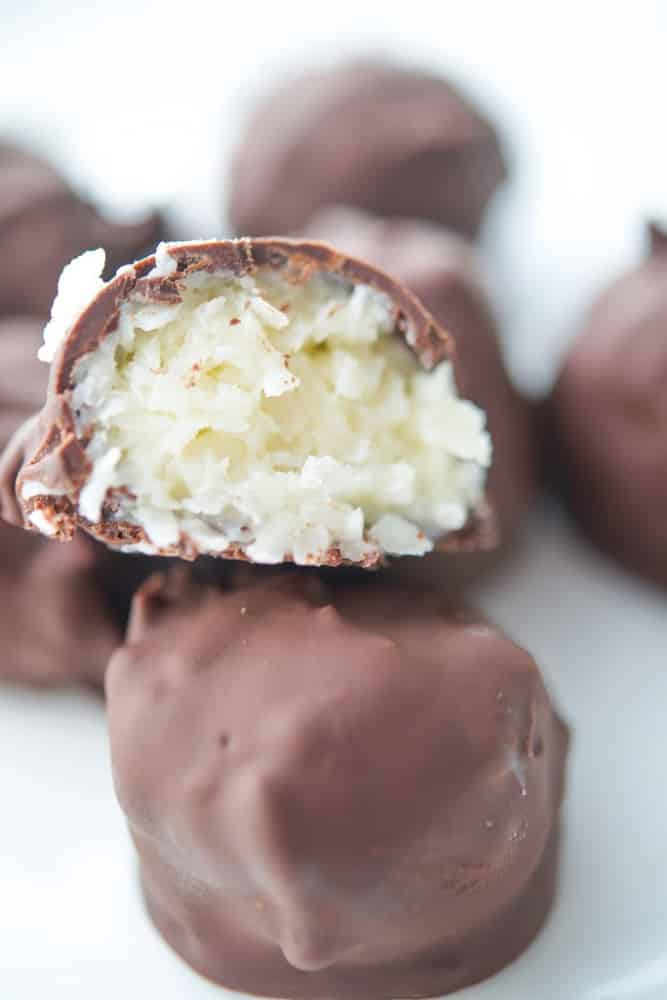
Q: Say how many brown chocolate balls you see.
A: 7